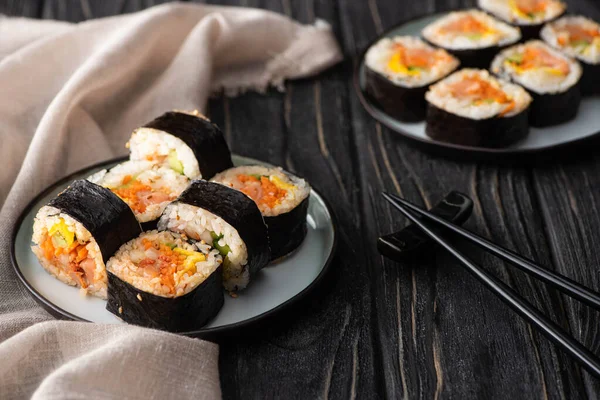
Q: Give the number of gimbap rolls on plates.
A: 12